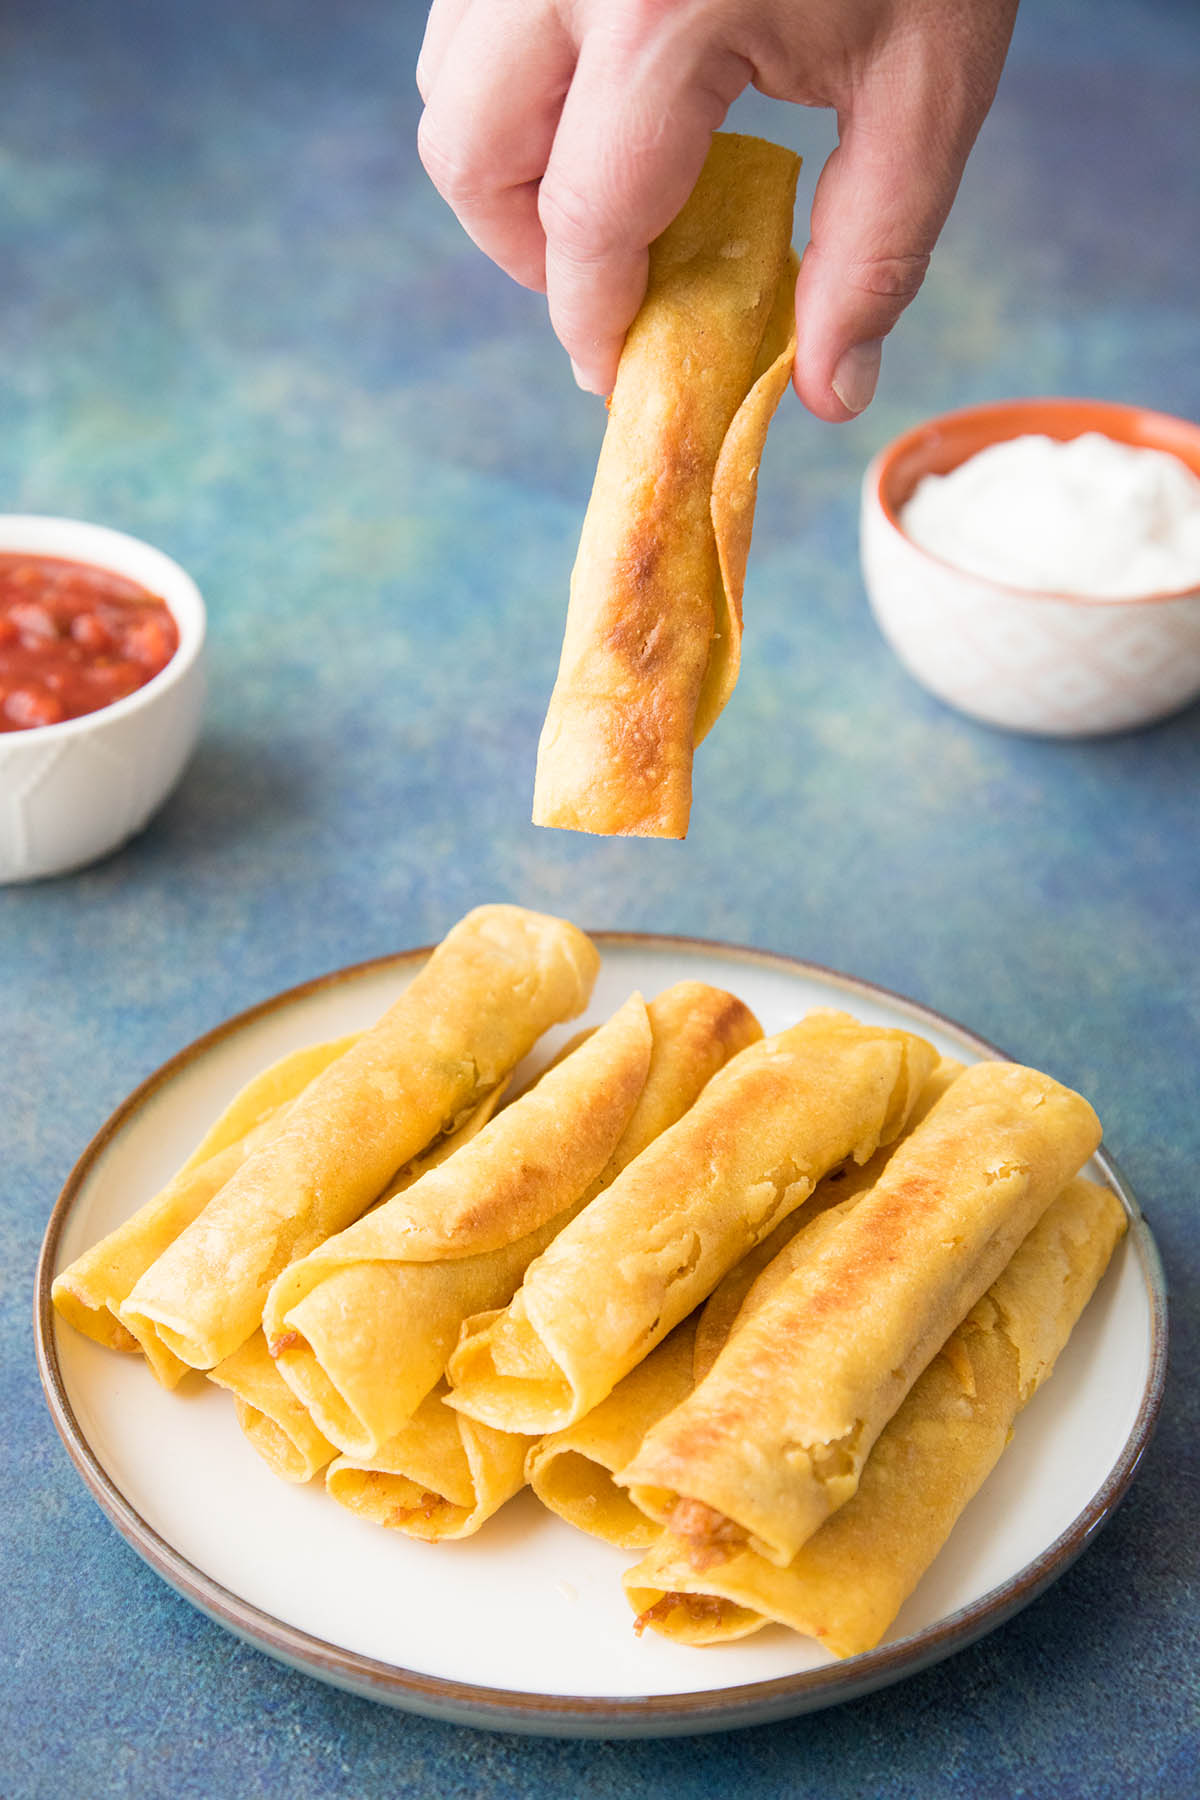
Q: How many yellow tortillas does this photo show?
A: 10